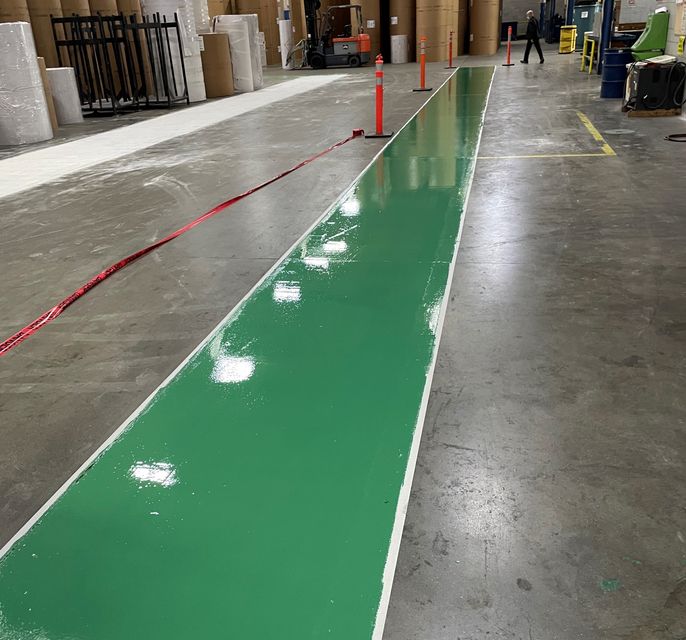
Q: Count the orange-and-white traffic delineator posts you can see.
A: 4